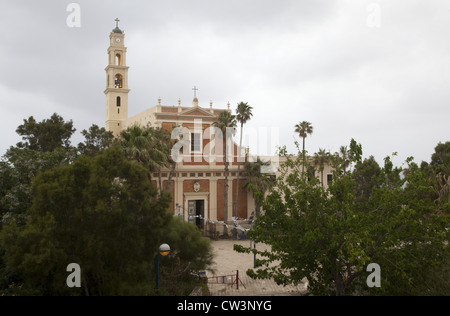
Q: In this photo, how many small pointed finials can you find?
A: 4